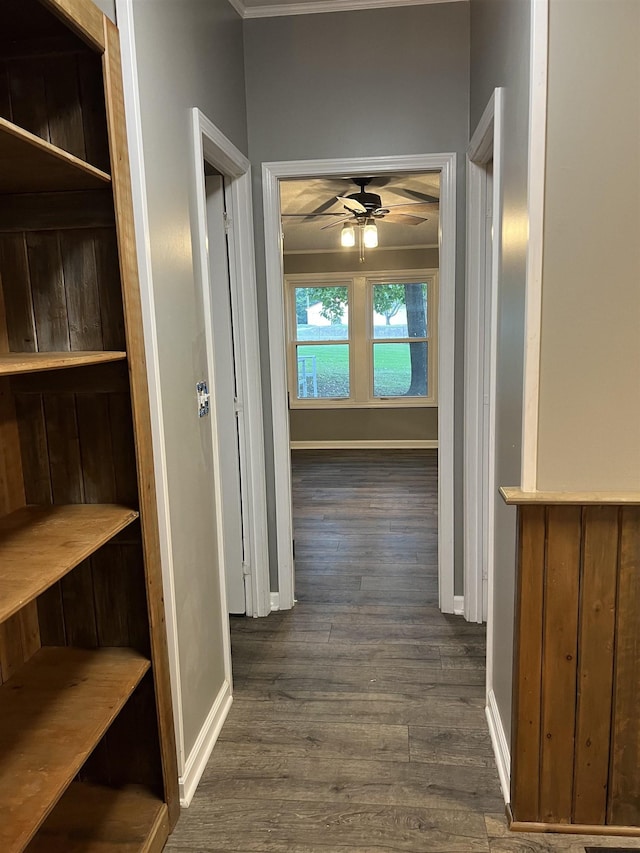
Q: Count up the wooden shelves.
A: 5